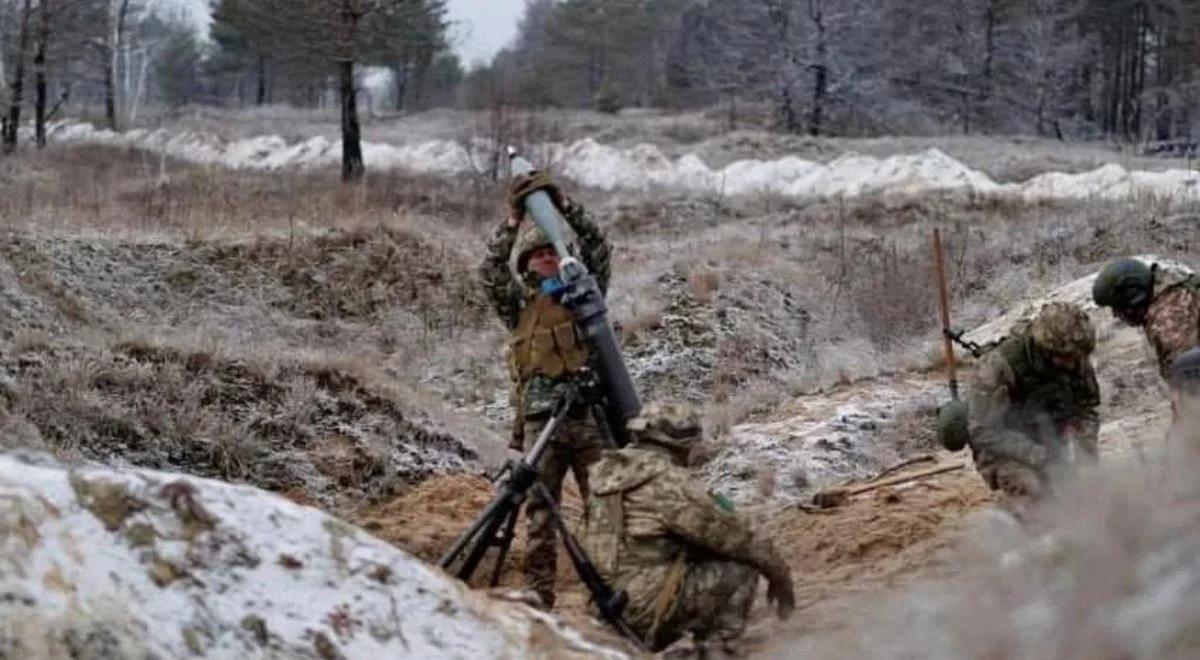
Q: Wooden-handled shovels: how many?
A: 2